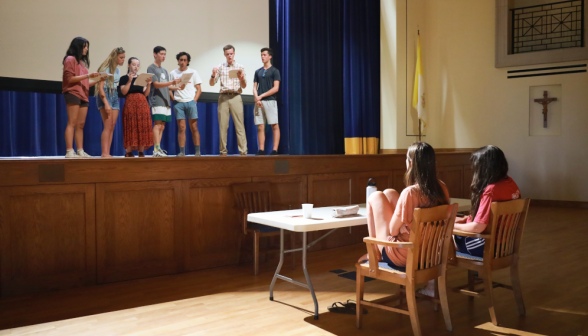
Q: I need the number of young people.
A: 9